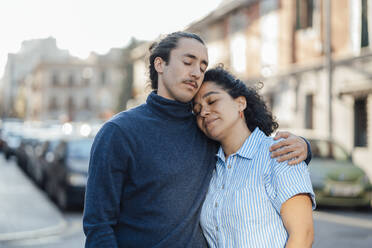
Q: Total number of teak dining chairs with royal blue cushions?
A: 0